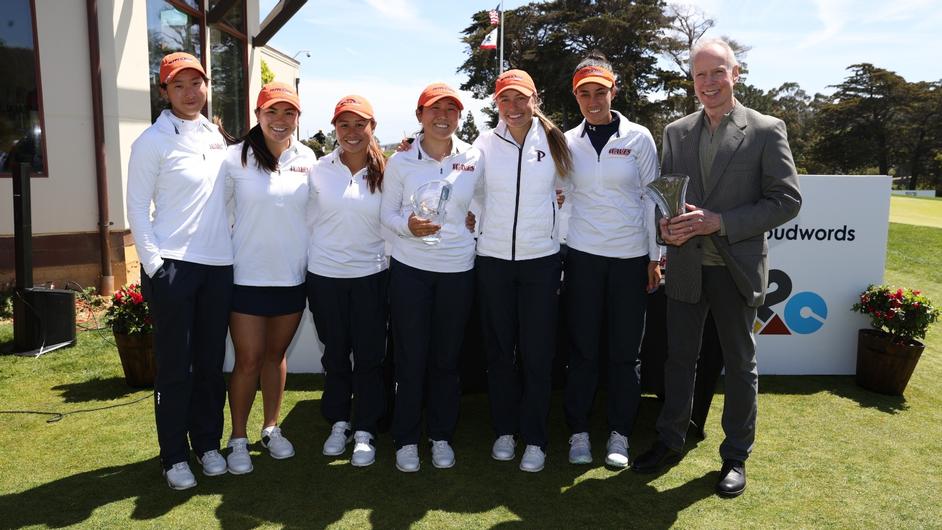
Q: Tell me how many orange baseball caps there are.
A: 5